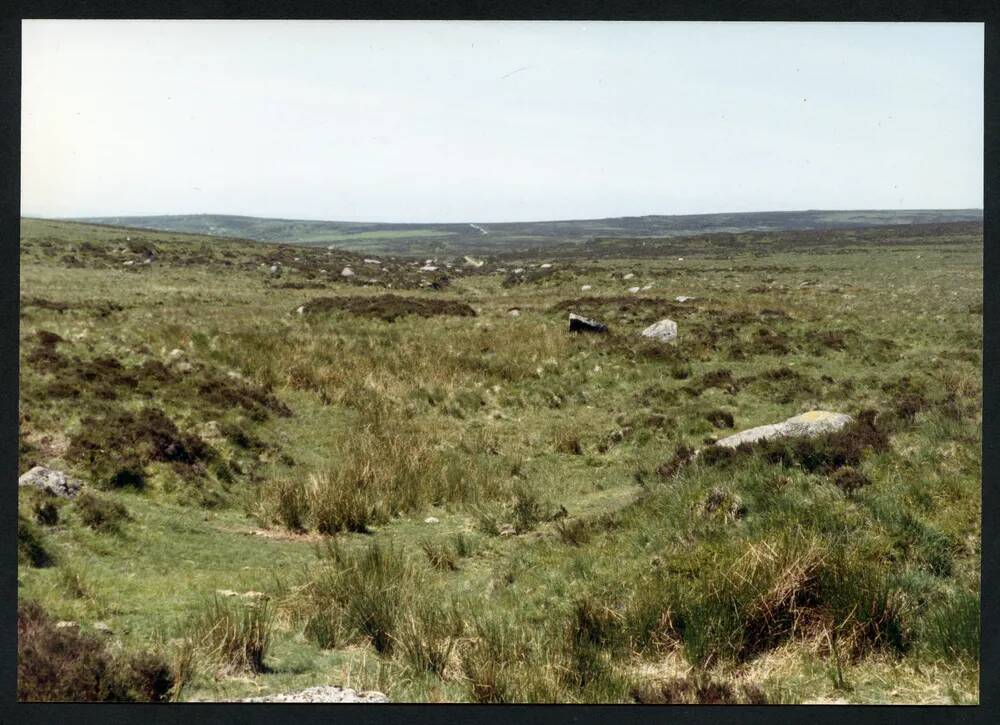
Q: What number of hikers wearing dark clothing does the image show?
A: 0